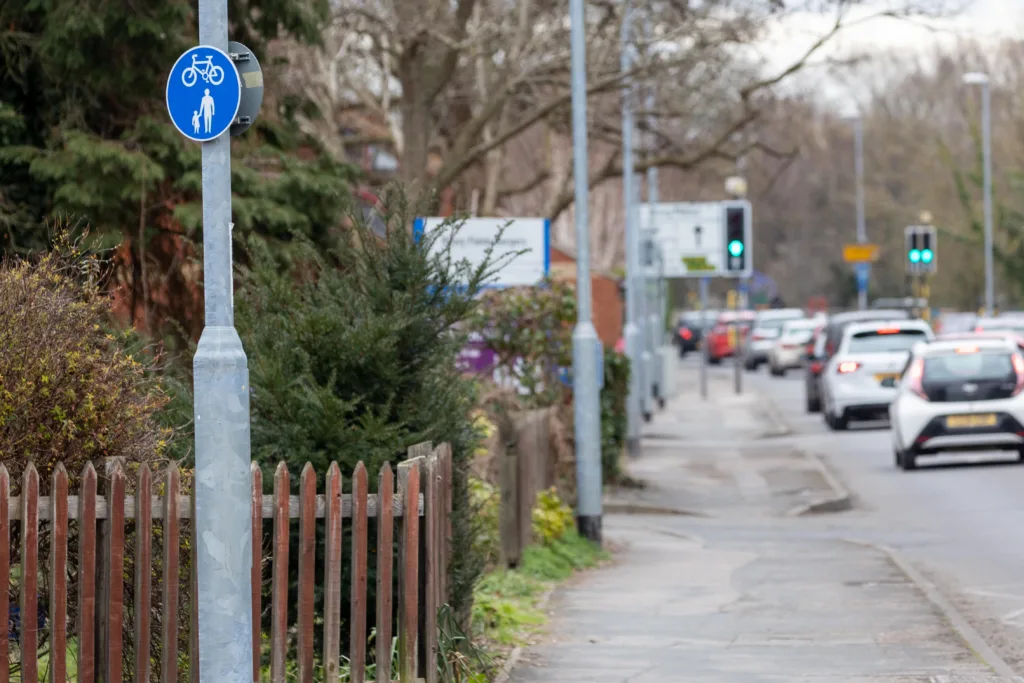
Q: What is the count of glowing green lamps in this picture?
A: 3